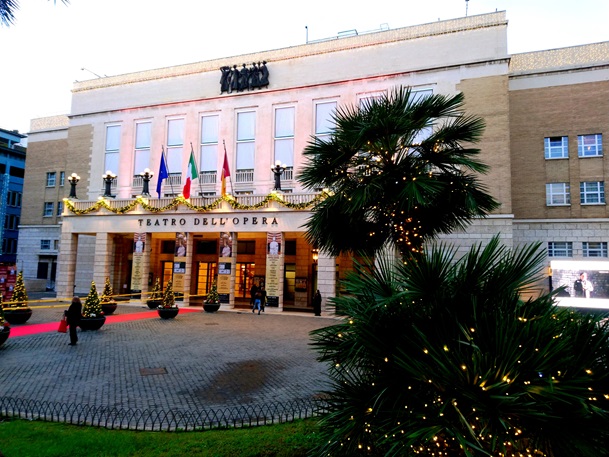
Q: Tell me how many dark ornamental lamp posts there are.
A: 4